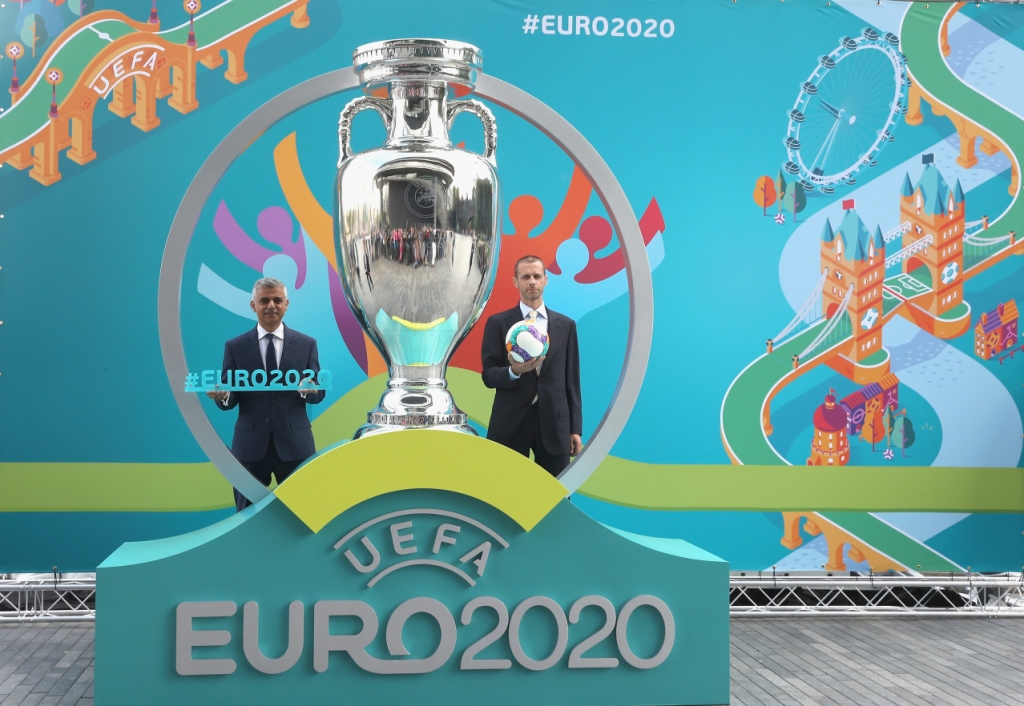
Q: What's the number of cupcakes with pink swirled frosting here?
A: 0